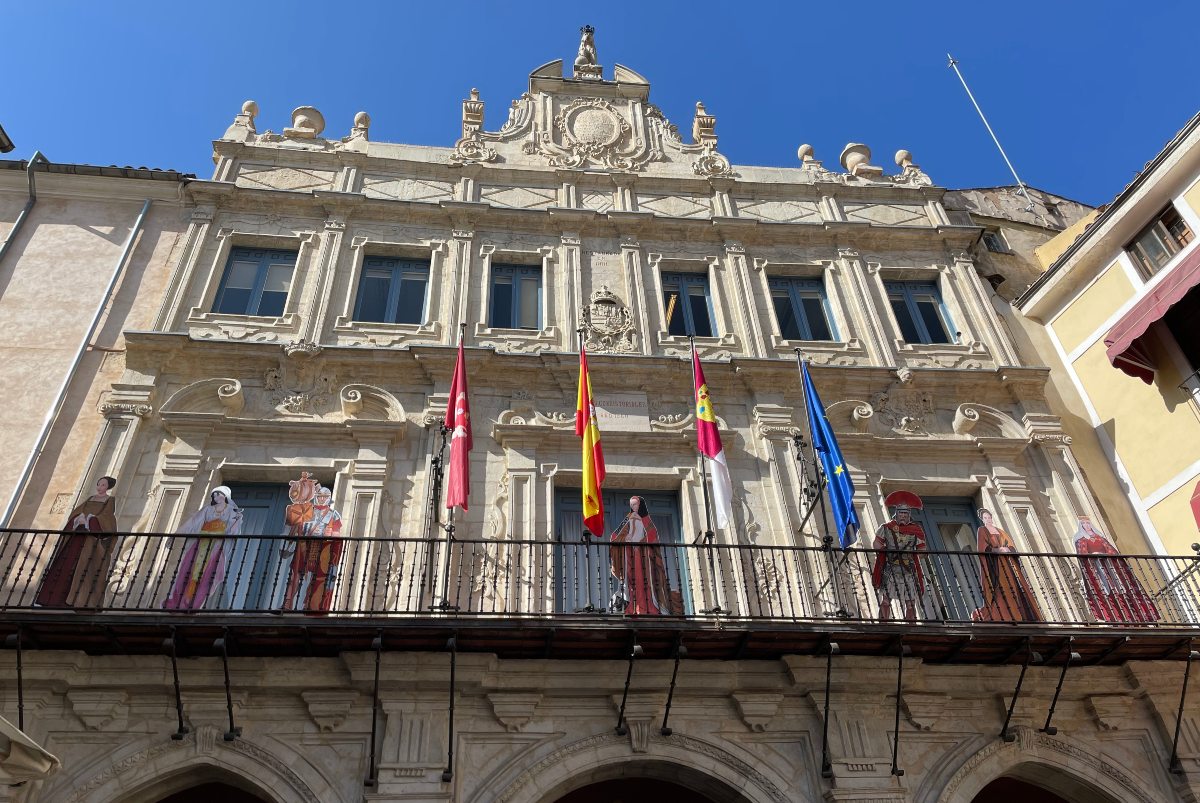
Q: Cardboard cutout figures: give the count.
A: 7